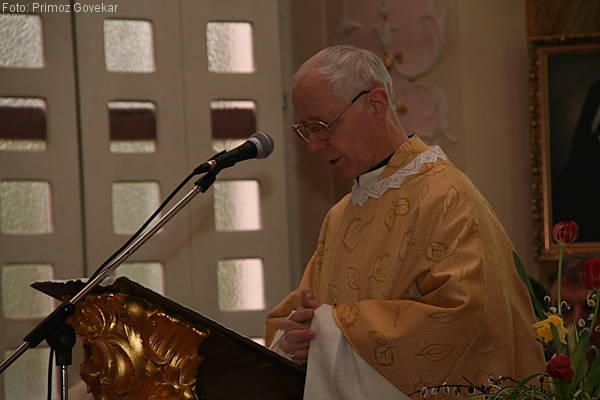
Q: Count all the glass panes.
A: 14